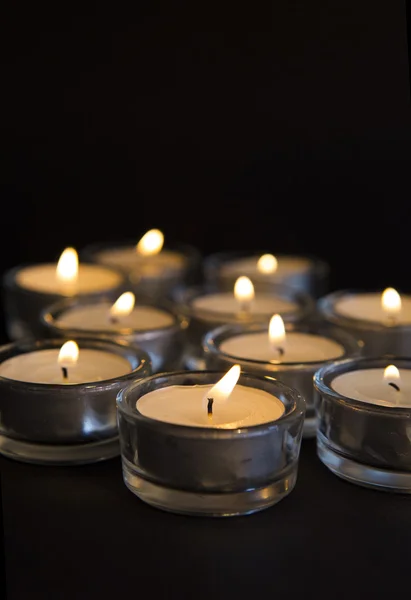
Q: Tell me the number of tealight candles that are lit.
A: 10